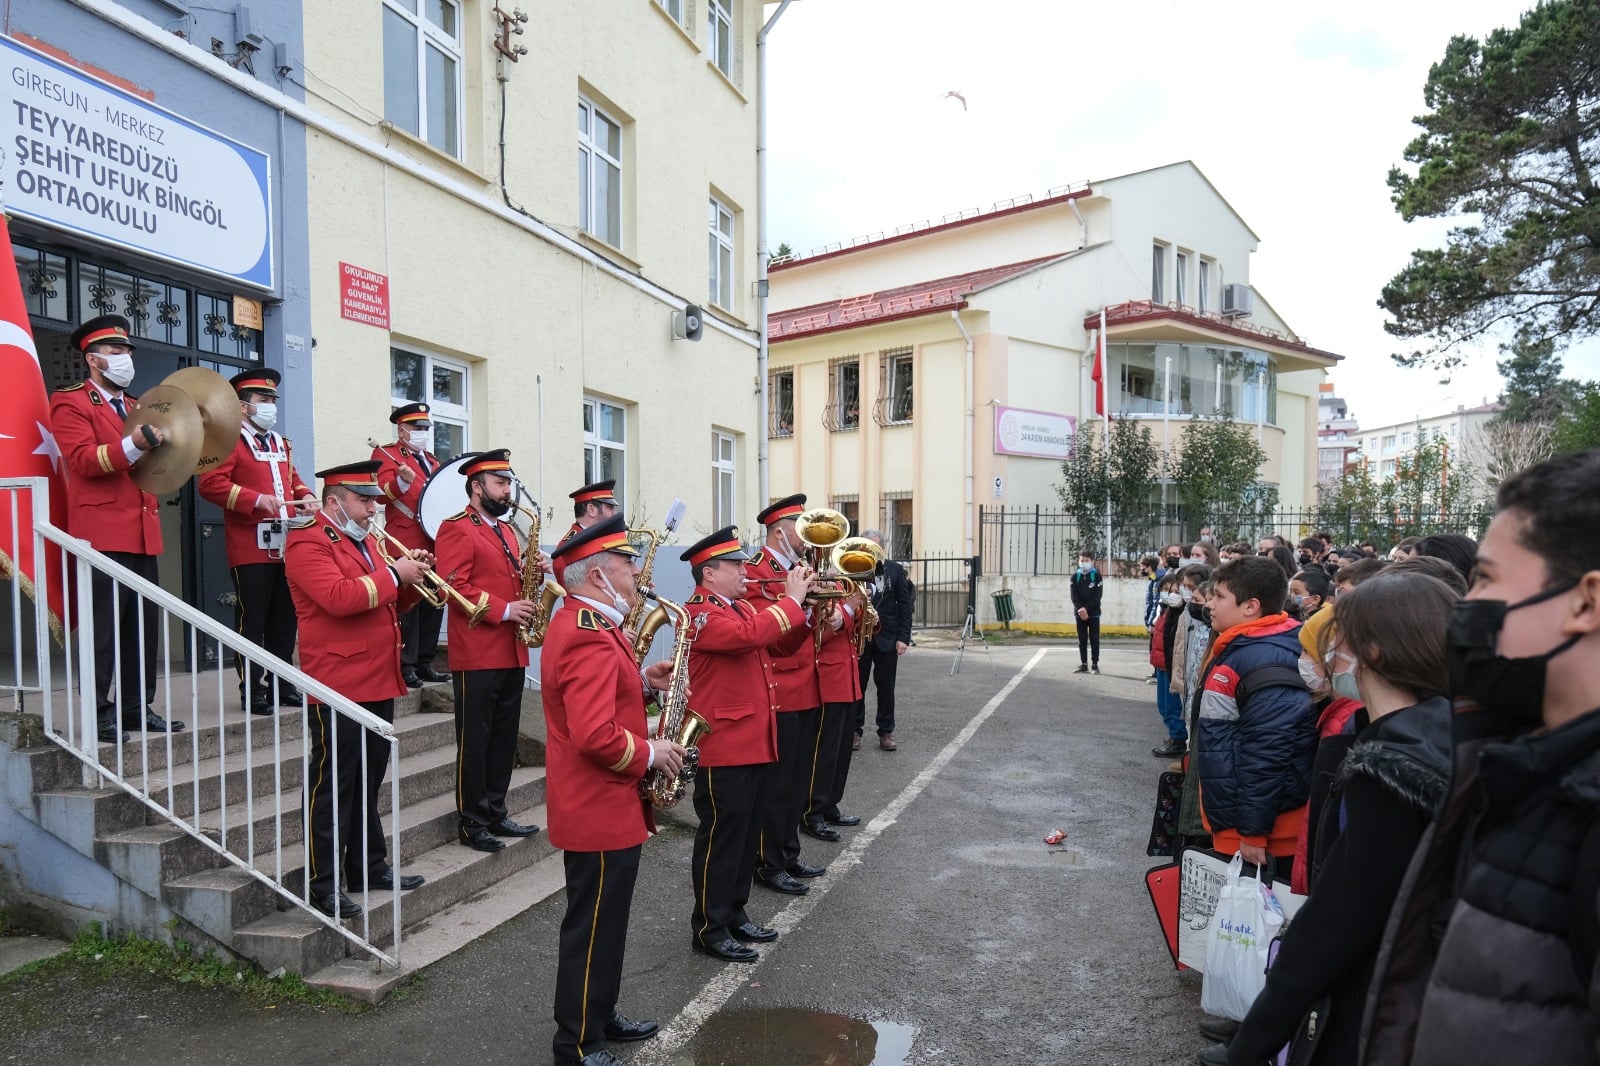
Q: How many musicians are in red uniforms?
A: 10